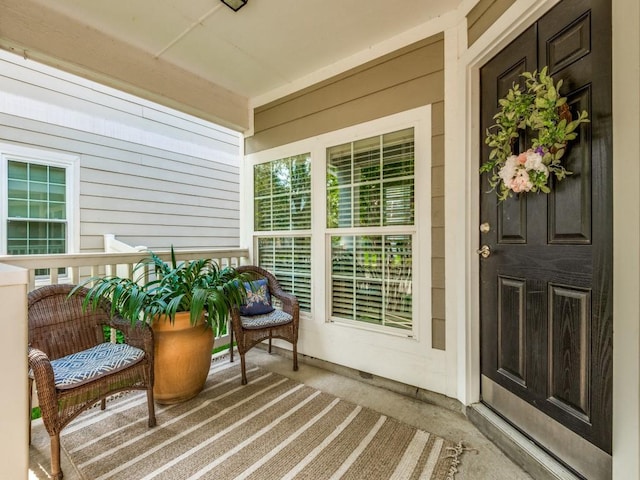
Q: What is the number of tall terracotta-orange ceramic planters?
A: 1